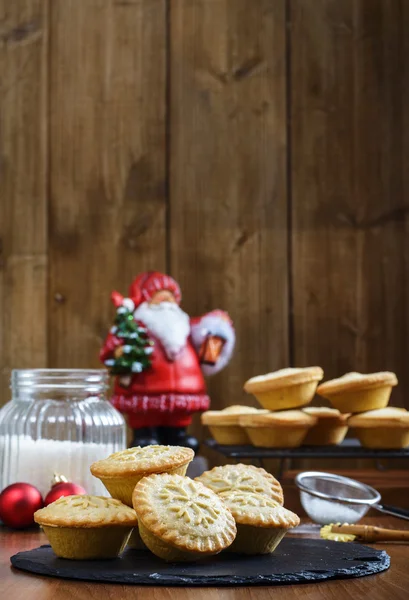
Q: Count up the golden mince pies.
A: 11